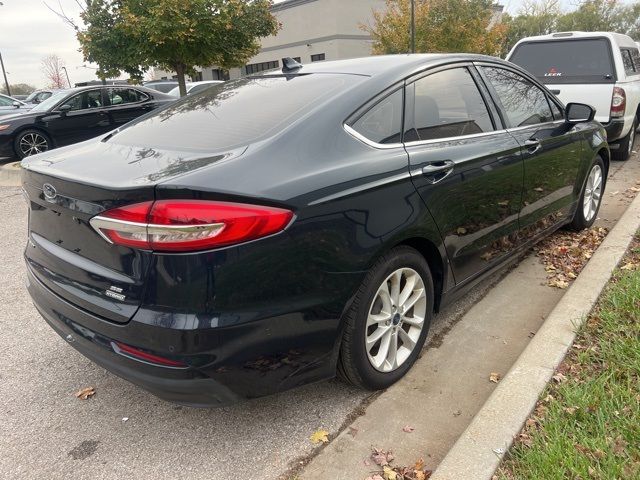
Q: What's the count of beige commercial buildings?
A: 1